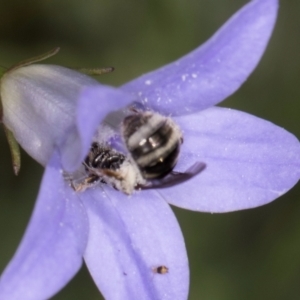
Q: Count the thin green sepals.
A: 3